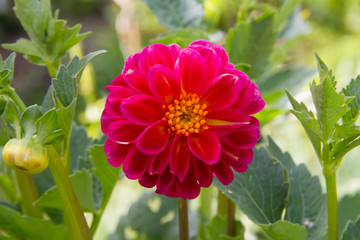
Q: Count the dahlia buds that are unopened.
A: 1